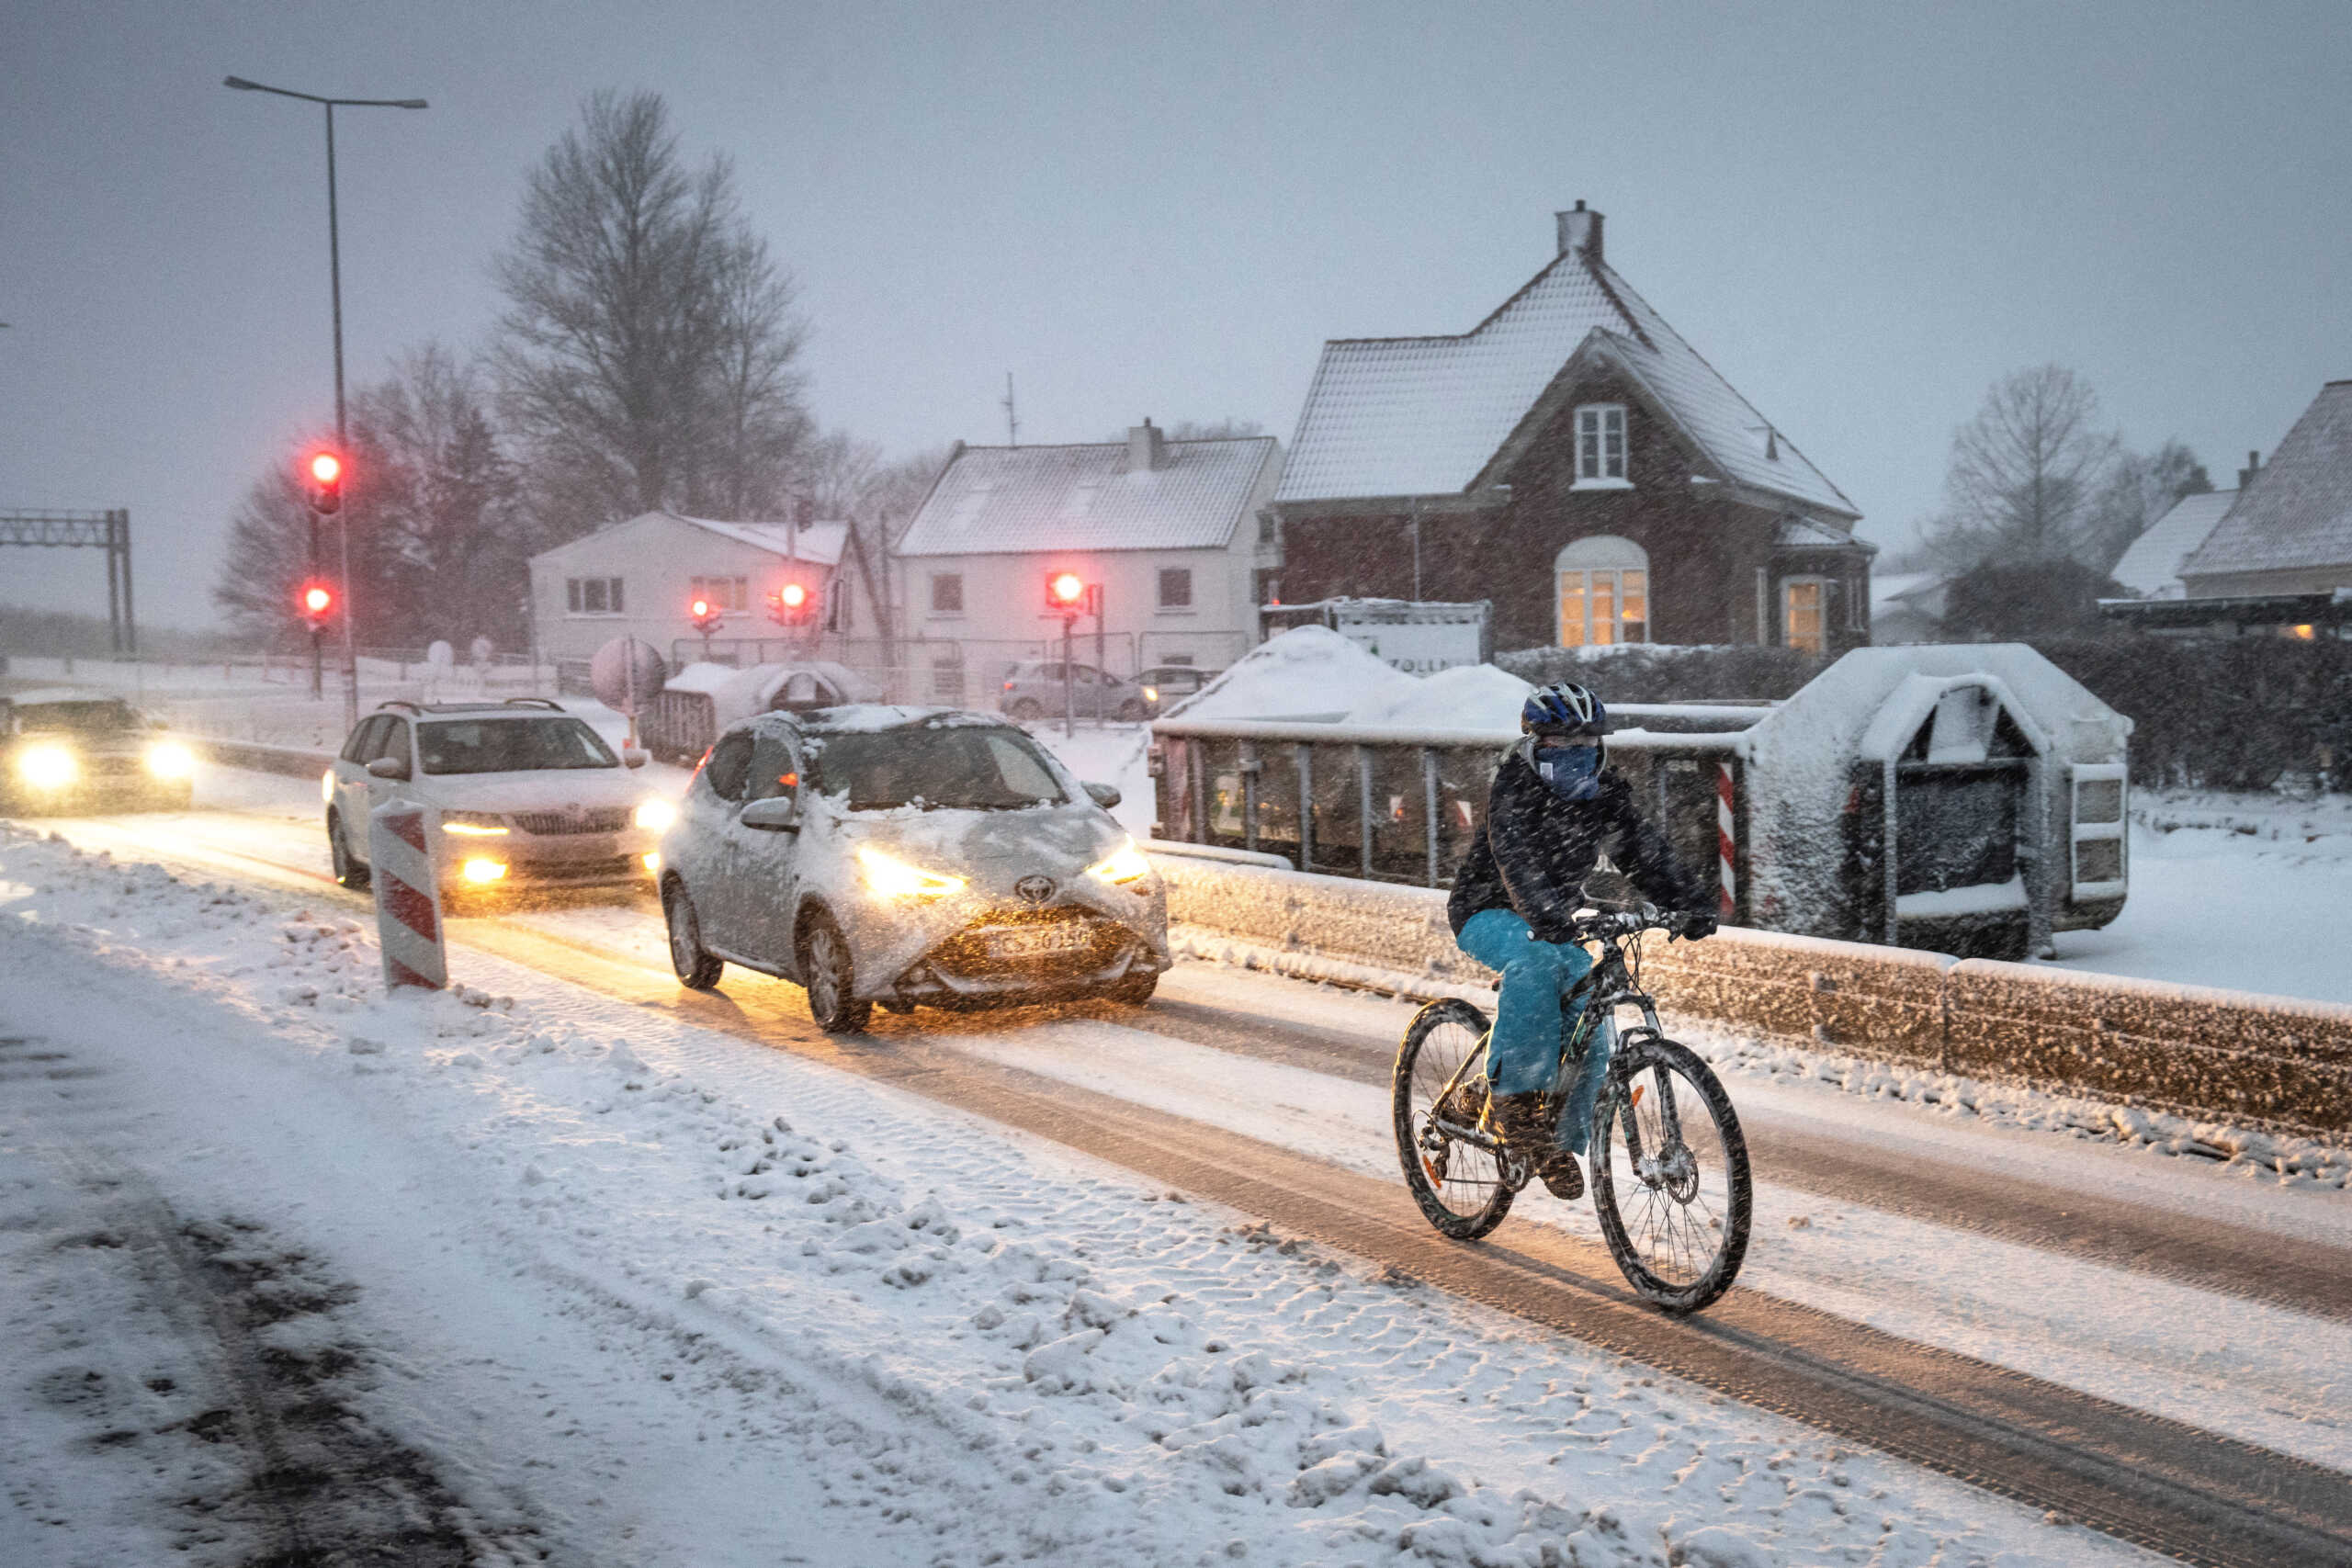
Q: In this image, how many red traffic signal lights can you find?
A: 5